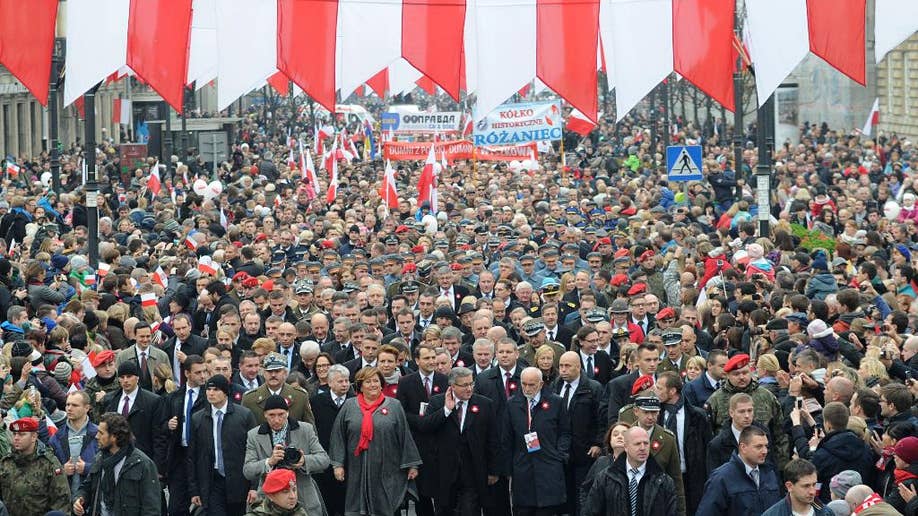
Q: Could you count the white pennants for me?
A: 7